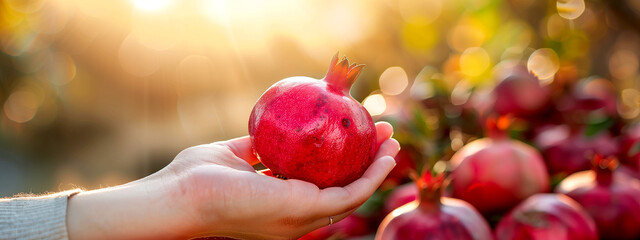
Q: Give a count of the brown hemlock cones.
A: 0